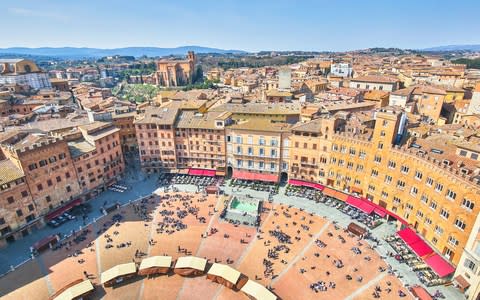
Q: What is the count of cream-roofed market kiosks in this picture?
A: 6